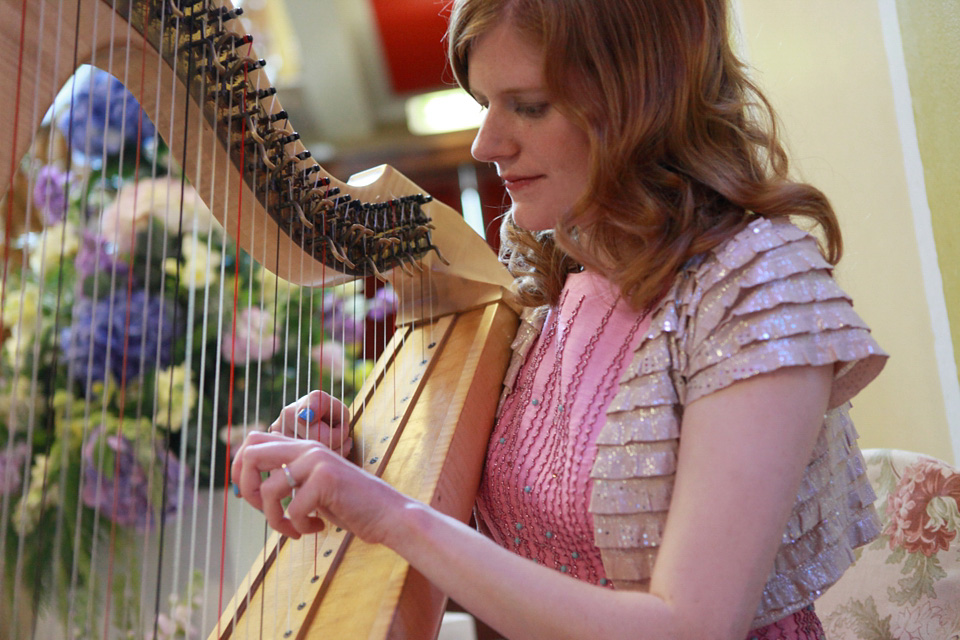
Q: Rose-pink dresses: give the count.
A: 1